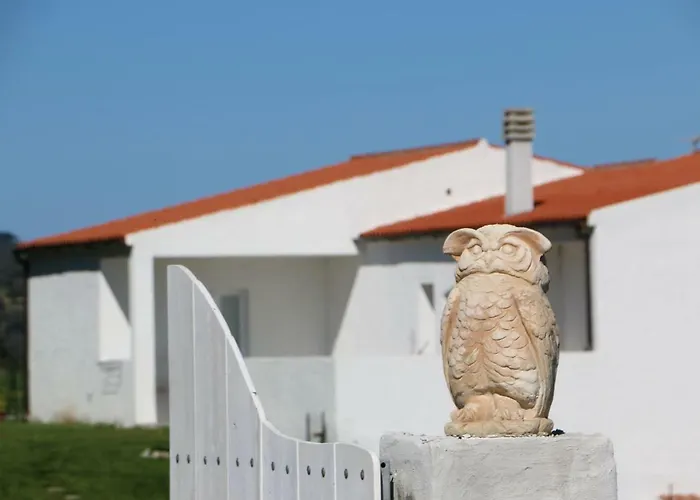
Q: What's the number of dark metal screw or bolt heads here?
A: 12